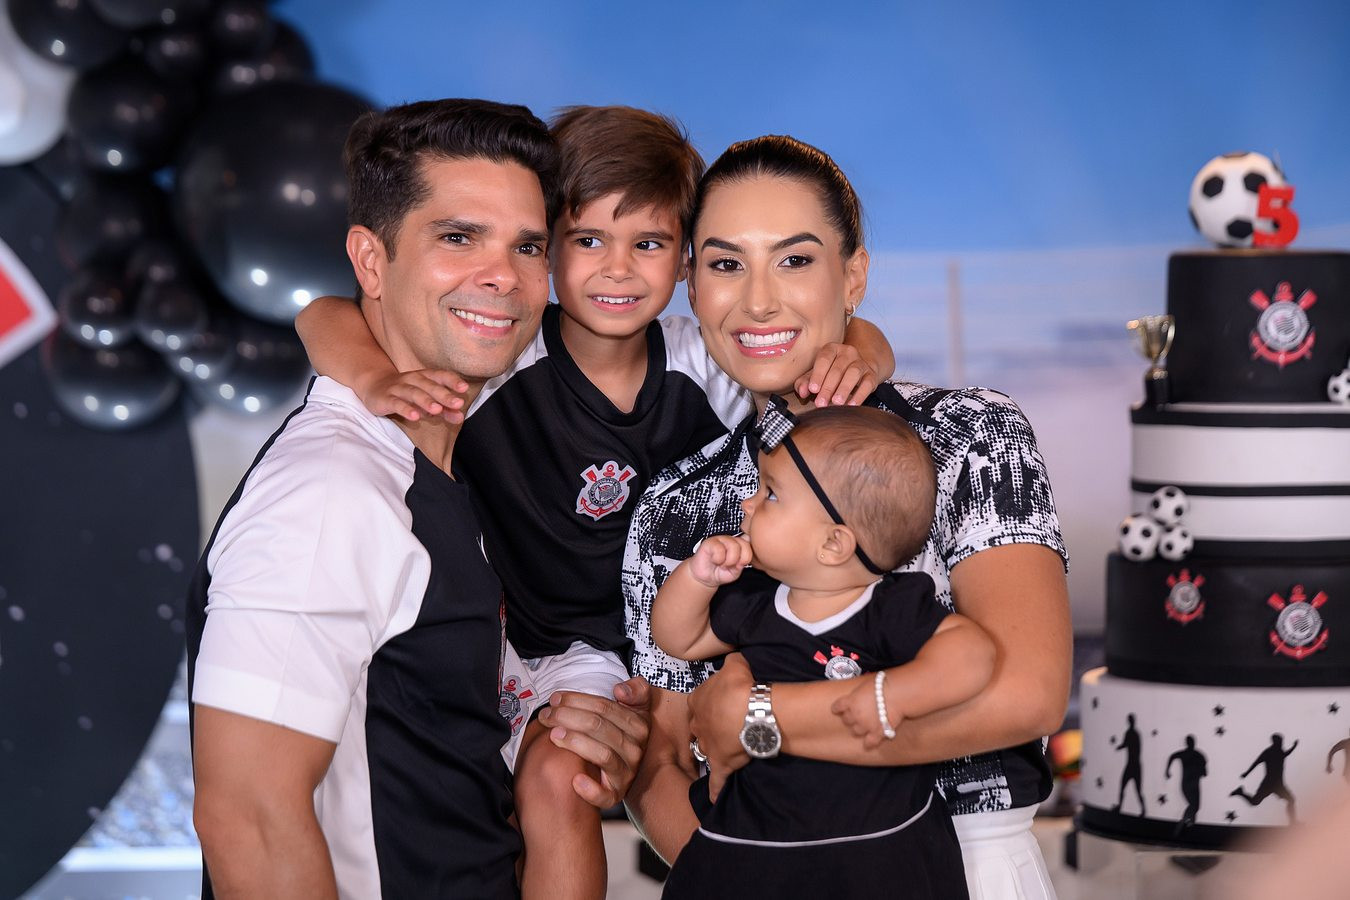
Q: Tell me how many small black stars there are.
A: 9